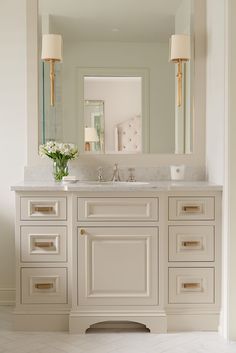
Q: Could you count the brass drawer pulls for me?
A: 6